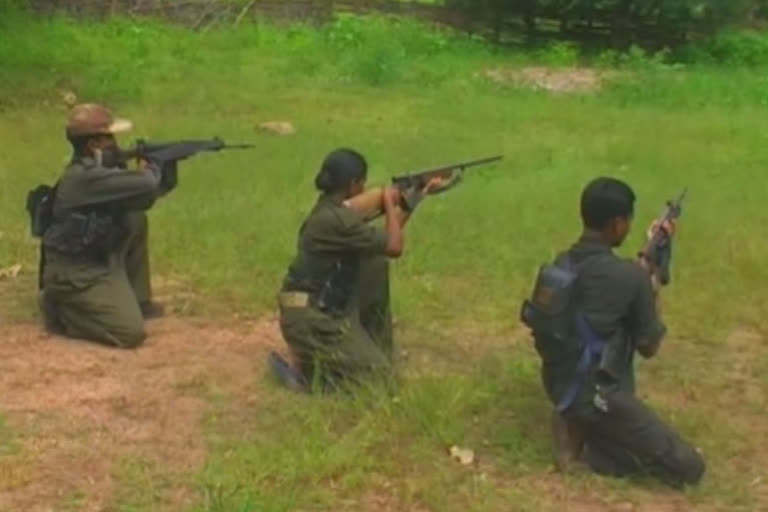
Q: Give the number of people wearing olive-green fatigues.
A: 3